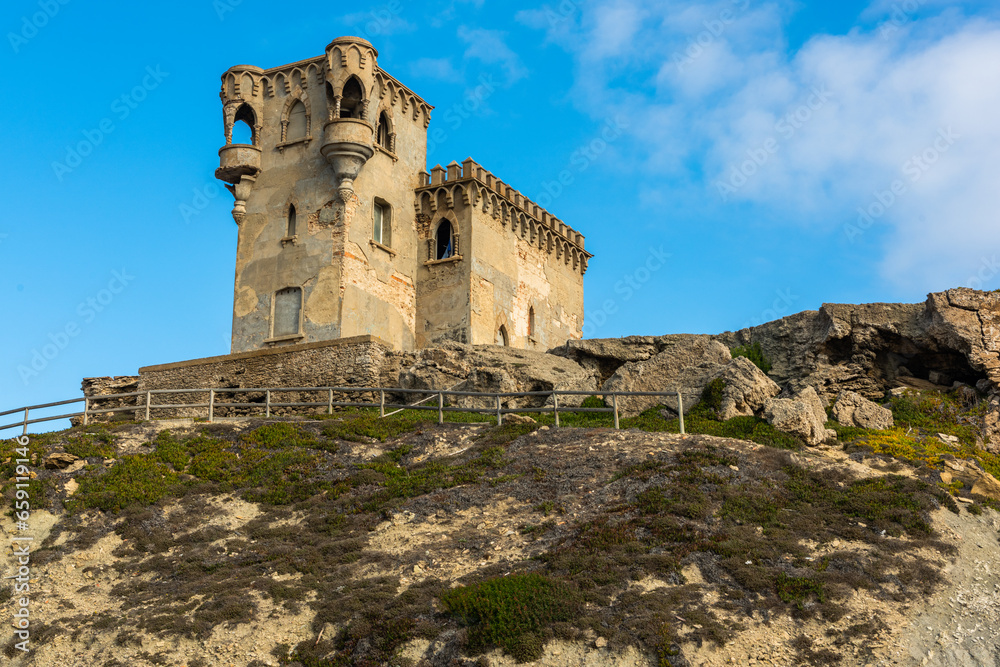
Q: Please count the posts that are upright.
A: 12